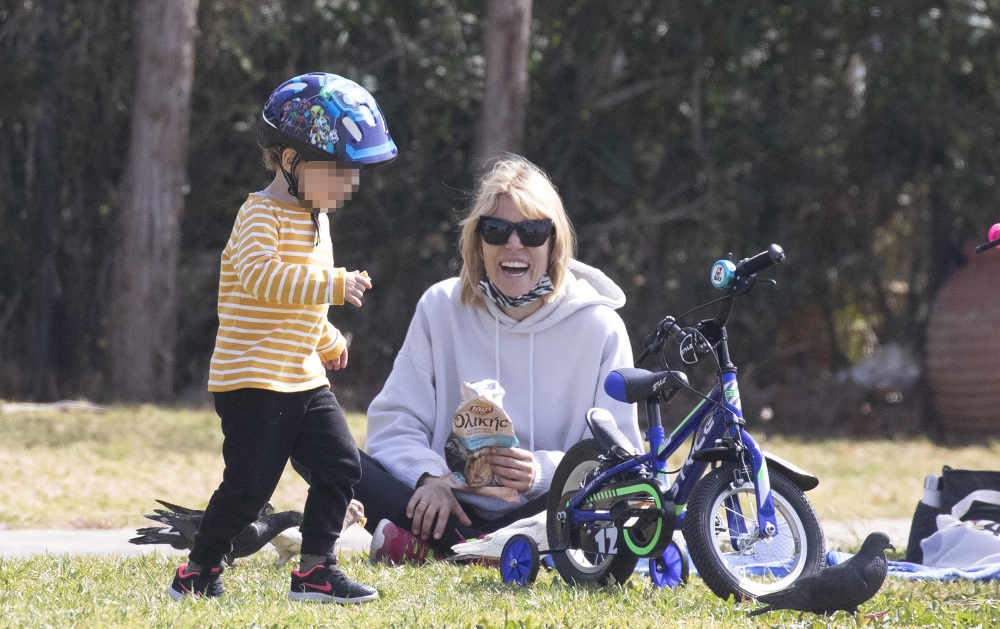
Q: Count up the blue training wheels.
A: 2